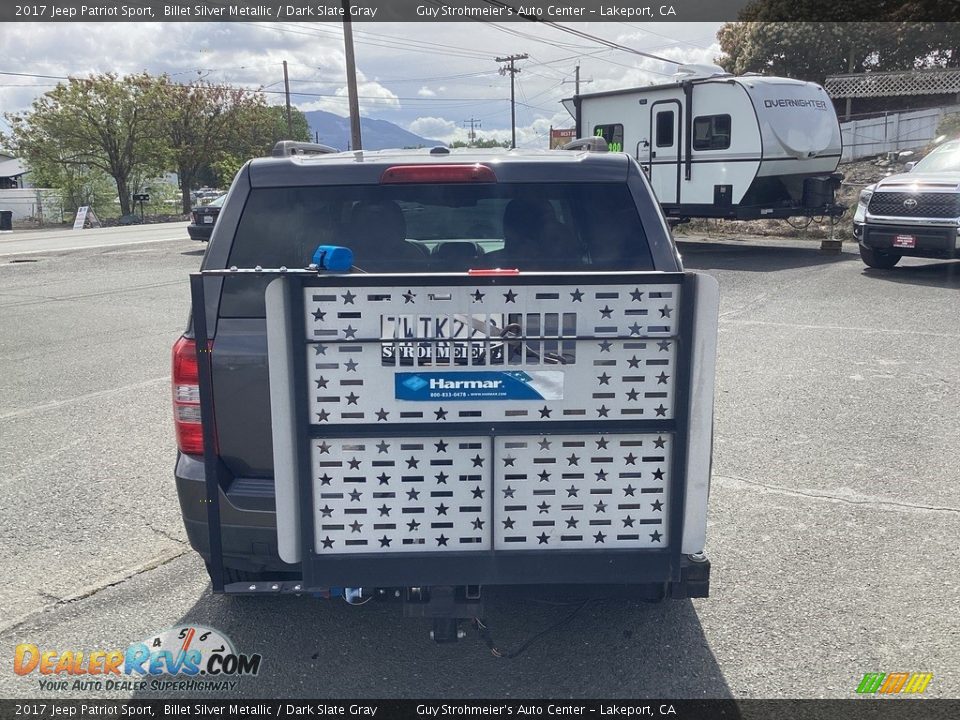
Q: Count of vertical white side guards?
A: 2